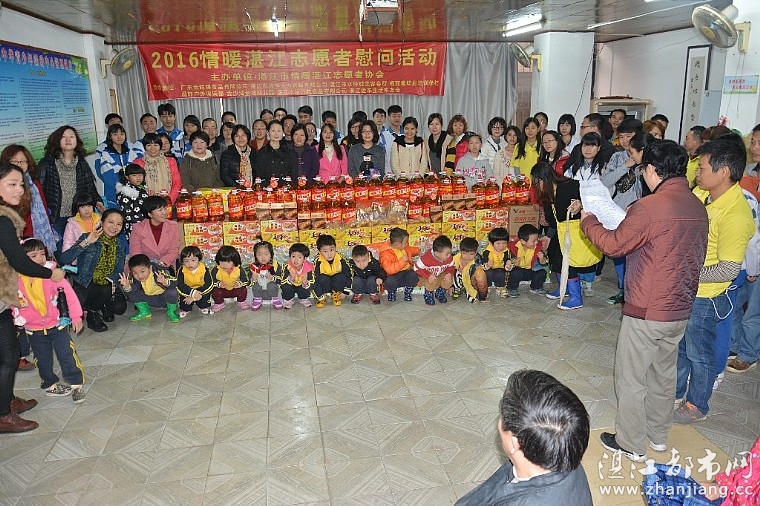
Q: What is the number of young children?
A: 15